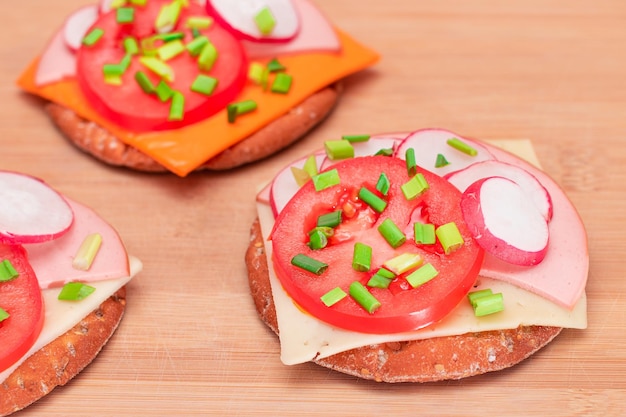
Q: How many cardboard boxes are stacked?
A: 0